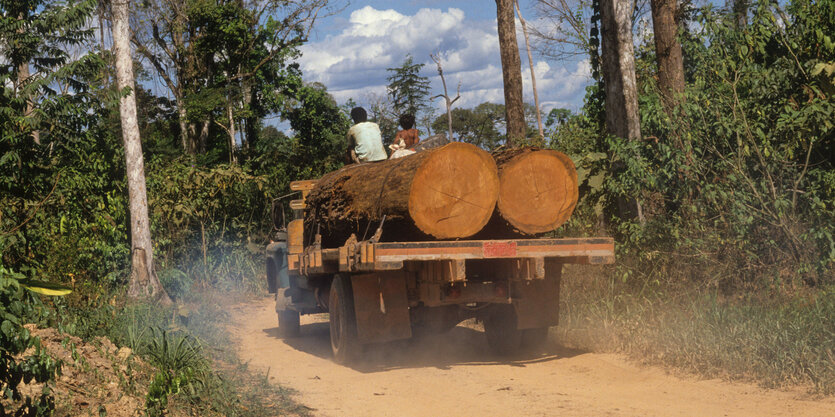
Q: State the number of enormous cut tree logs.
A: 2